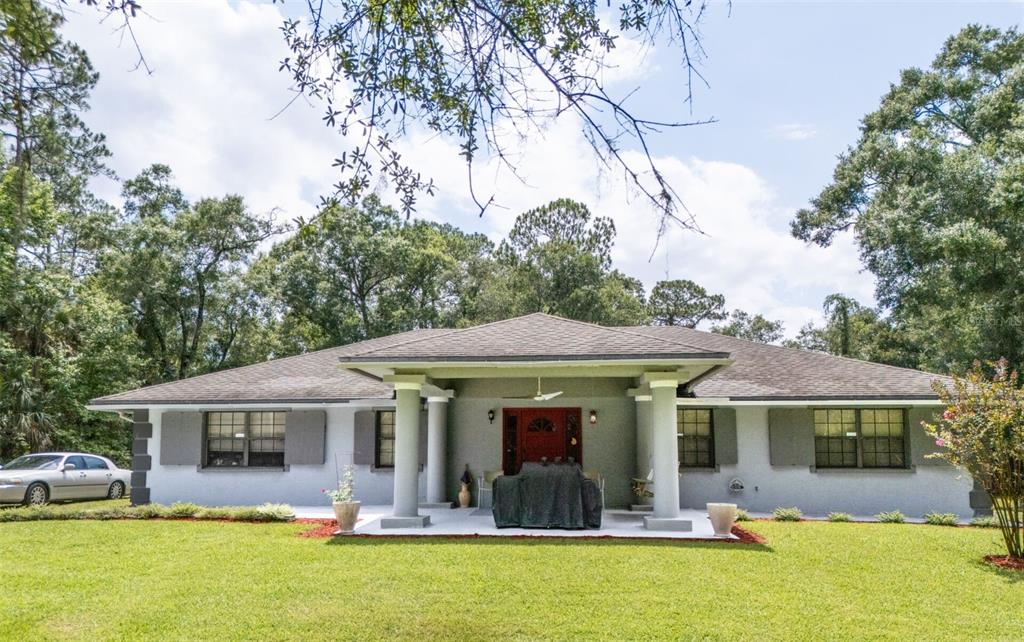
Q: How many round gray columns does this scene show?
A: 4